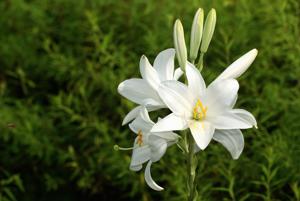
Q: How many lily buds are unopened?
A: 4